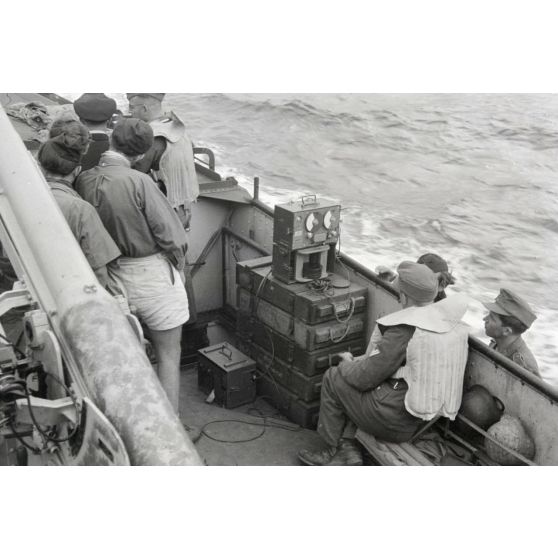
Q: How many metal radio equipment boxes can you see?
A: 2